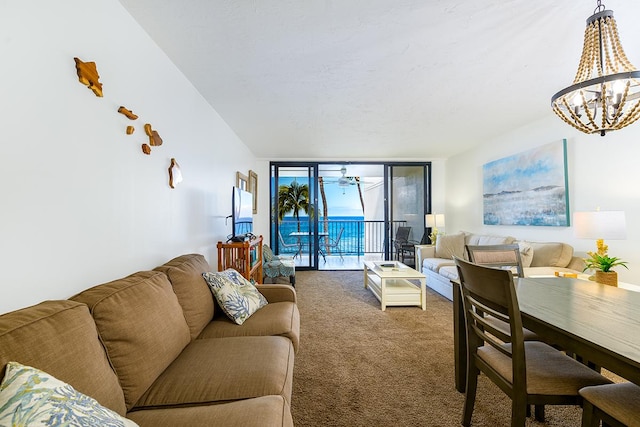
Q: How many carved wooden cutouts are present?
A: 6